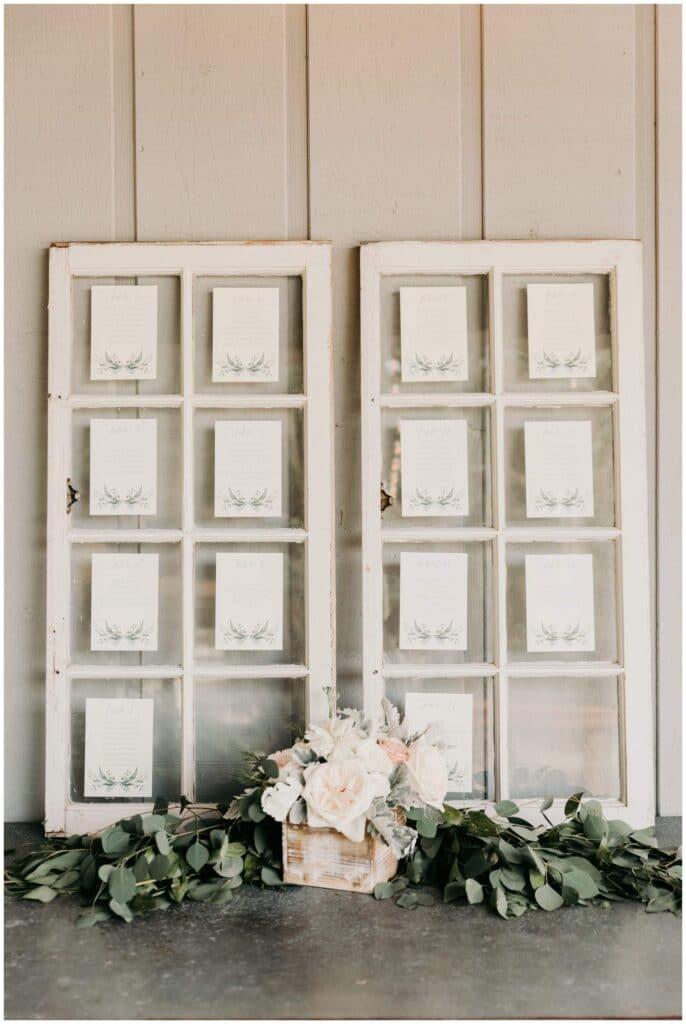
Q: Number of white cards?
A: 14